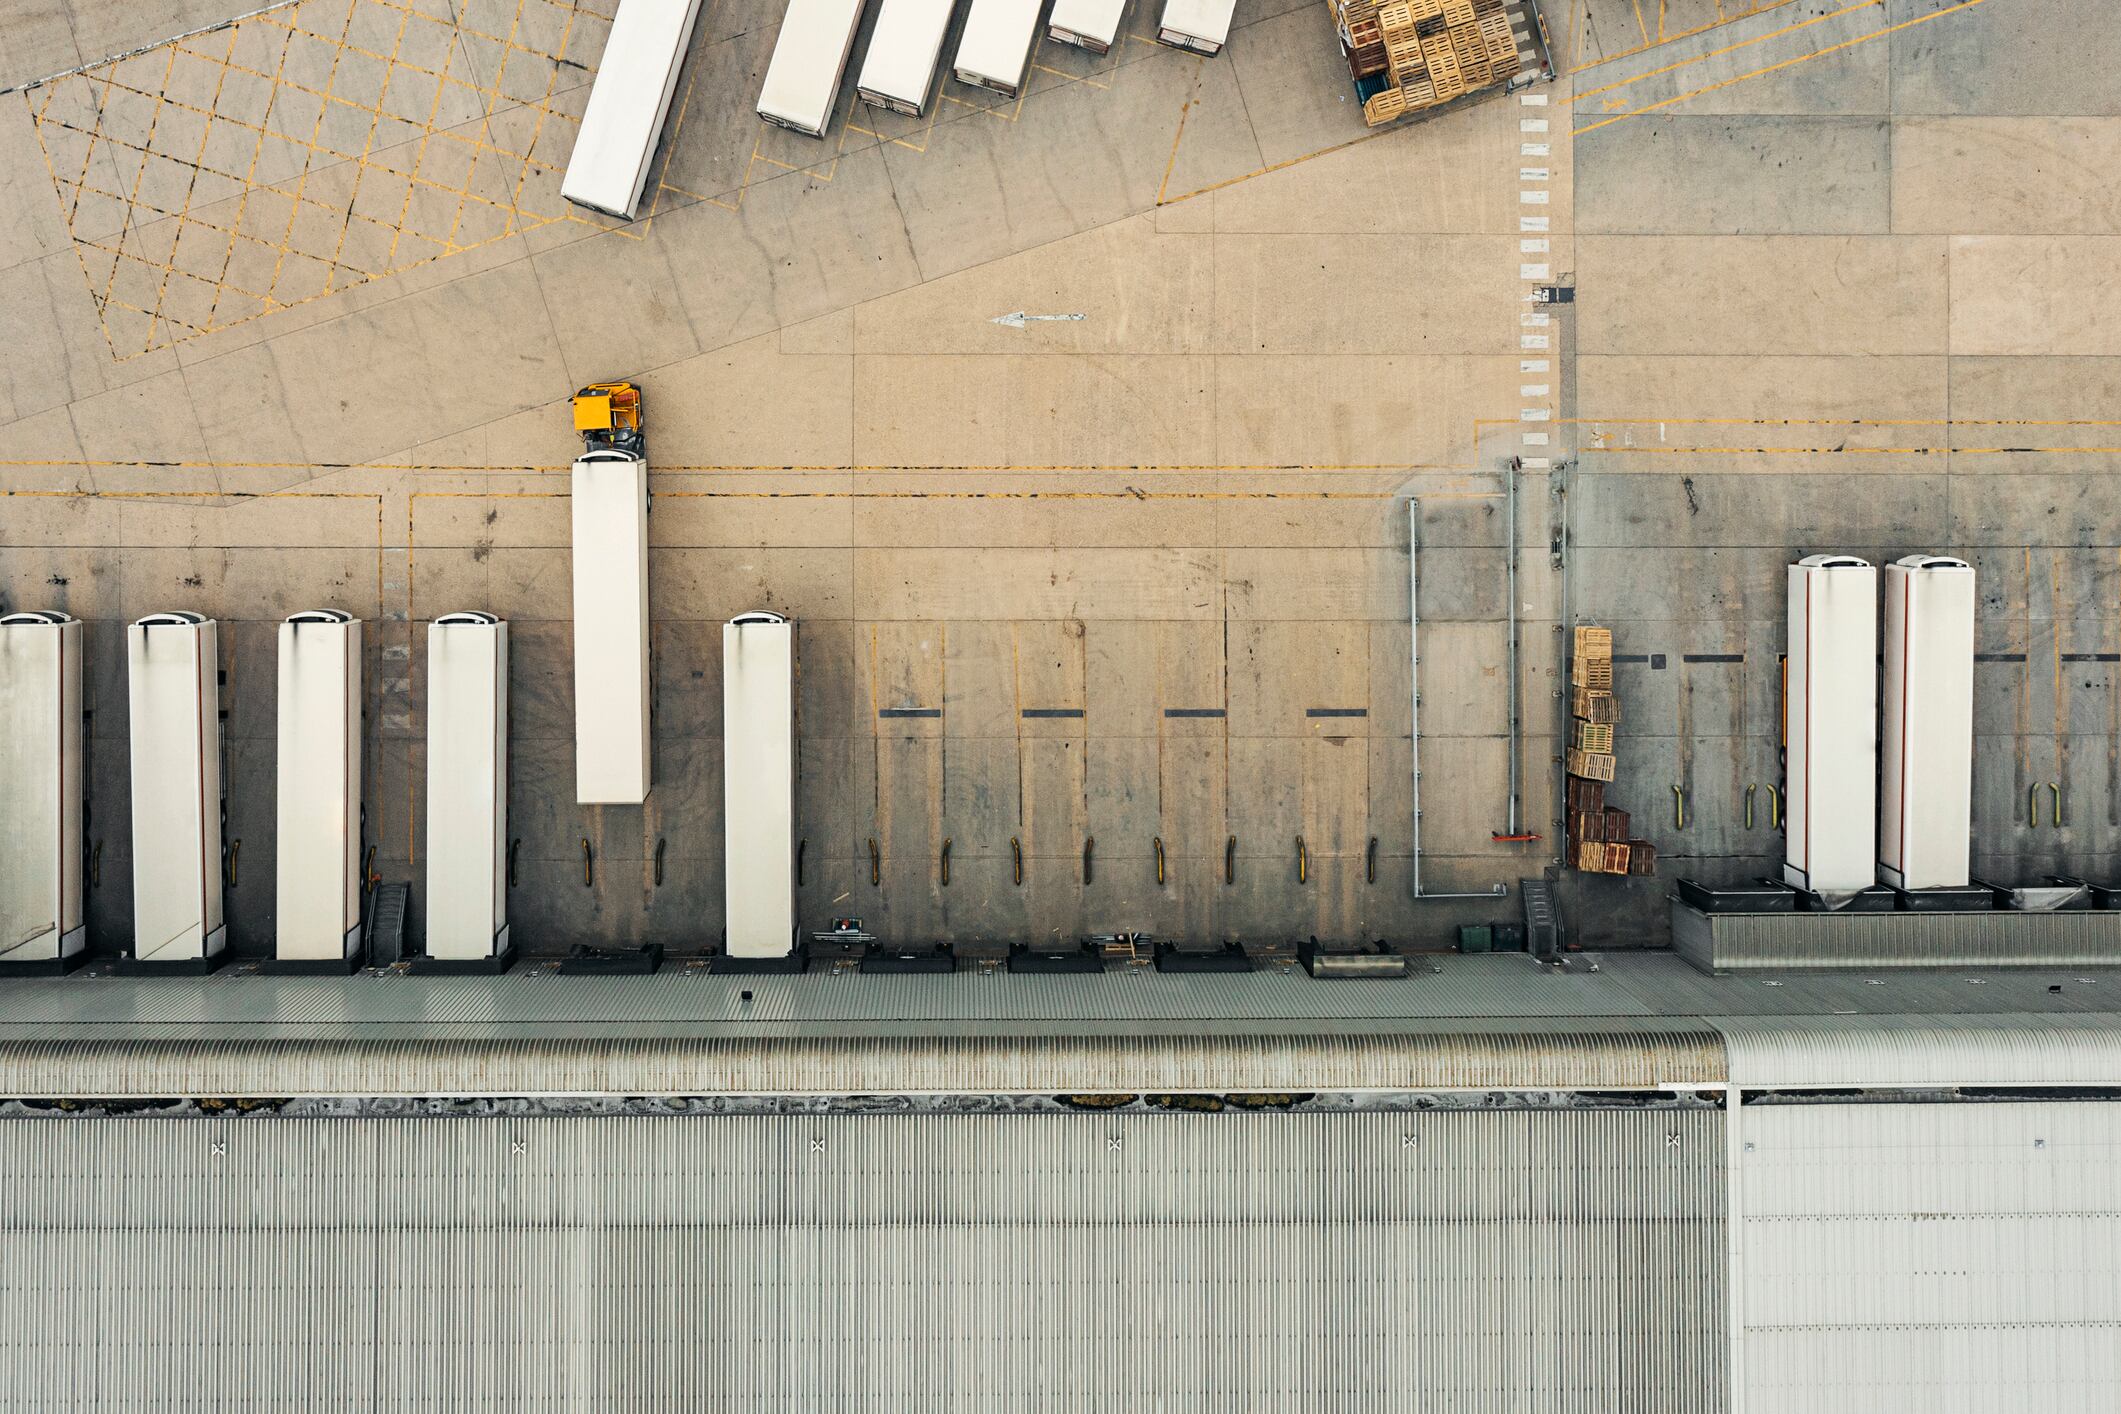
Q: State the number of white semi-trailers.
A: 14